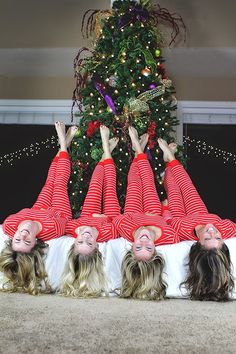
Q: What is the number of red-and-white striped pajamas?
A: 4